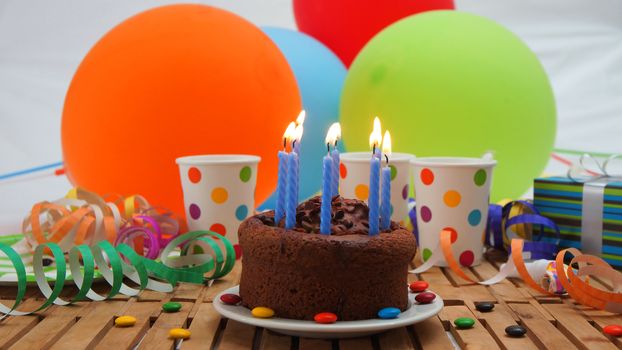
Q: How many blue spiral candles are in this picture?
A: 8